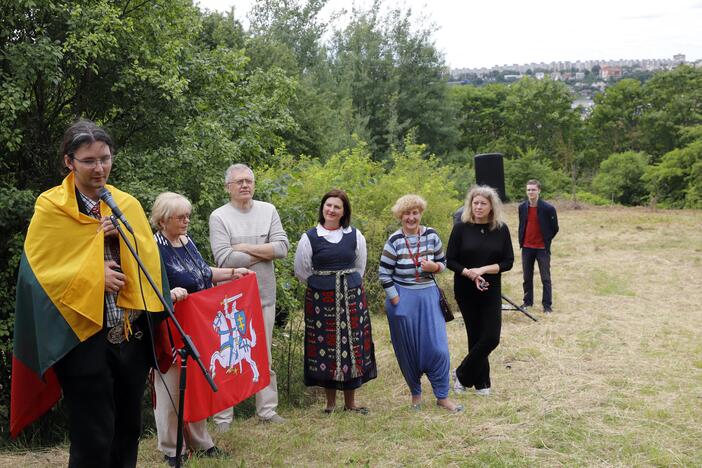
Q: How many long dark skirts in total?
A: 1